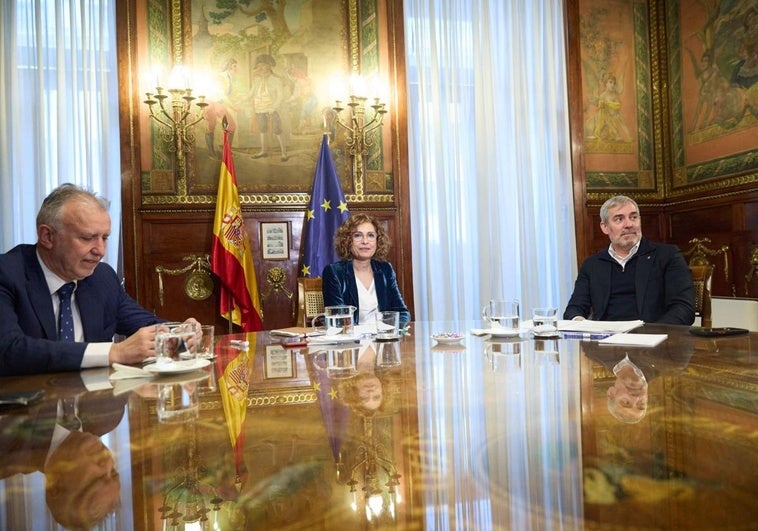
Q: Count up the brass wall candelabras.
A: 2